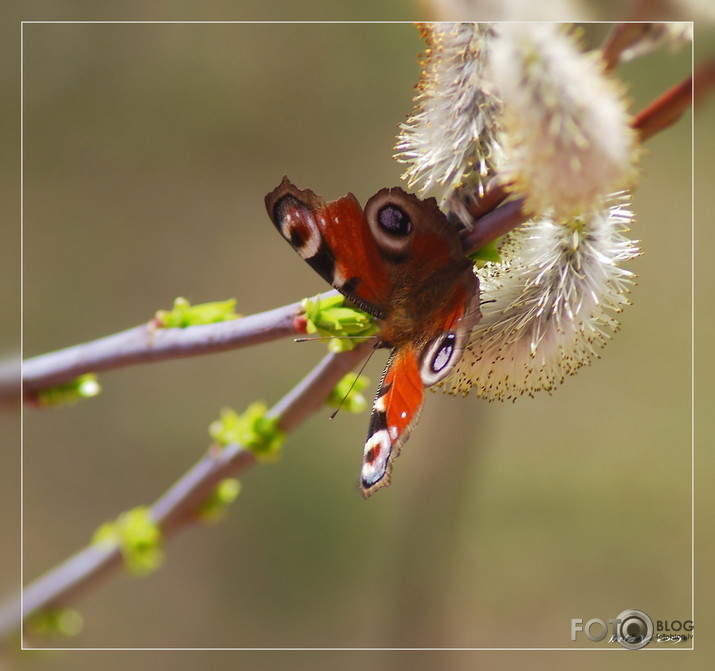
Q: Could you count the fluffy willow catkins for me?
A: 3